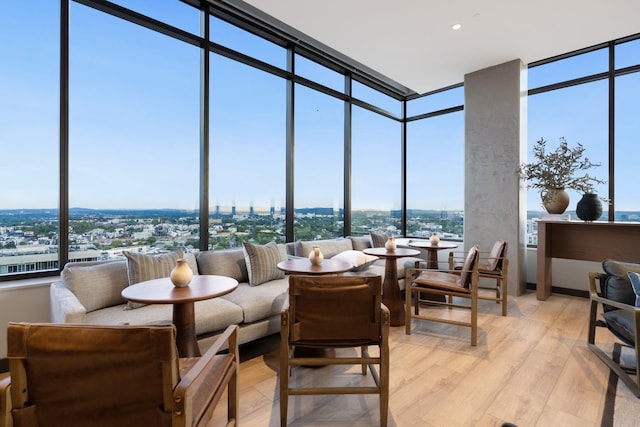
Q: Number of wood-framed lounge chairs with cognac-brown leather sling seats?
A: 4